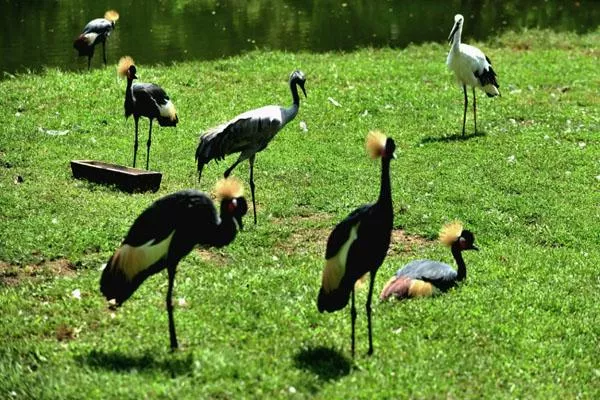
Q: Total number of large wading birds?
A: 7